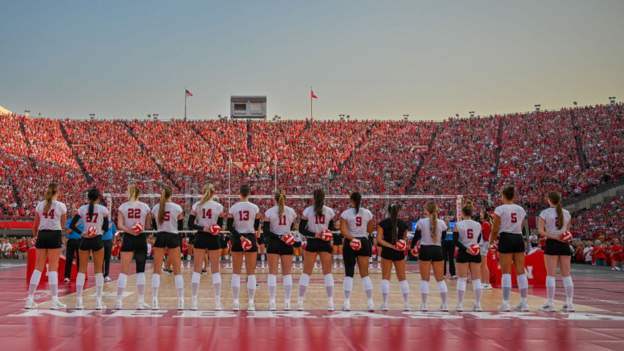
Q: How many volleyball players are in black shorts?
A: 14